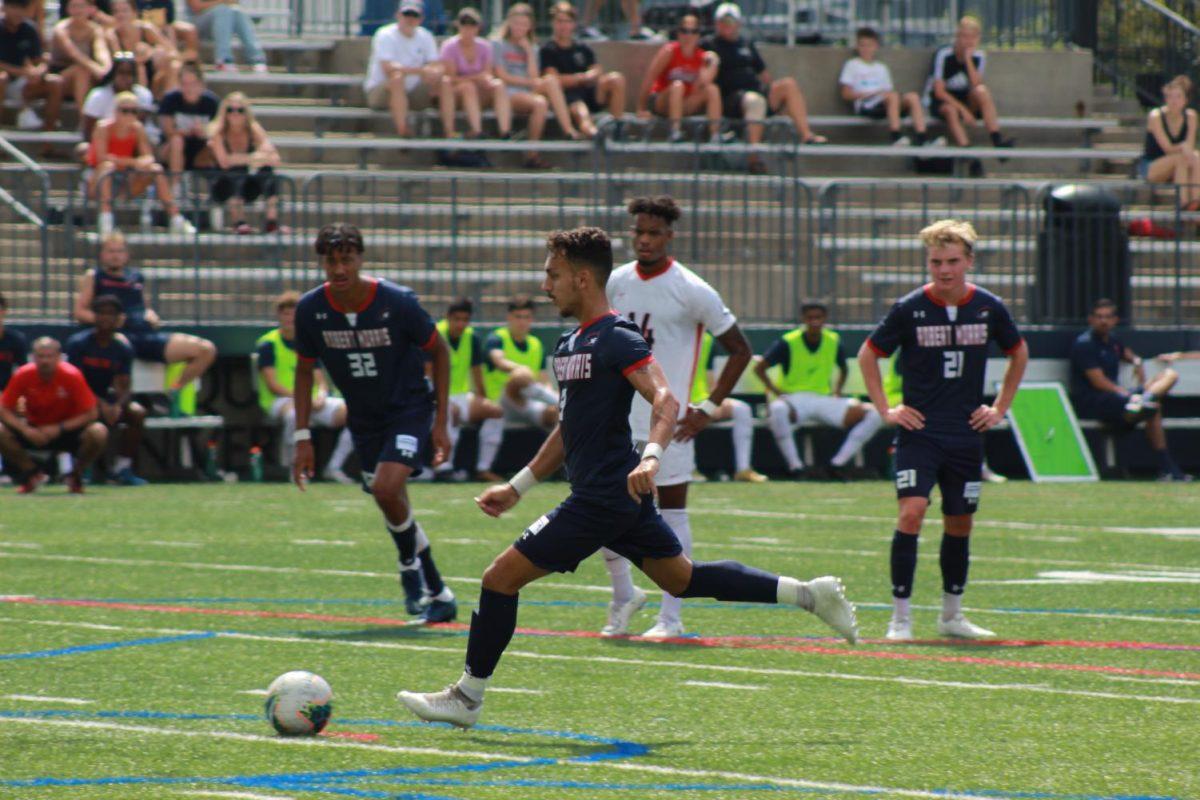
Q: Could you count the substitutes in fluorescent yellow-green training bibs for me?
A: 6